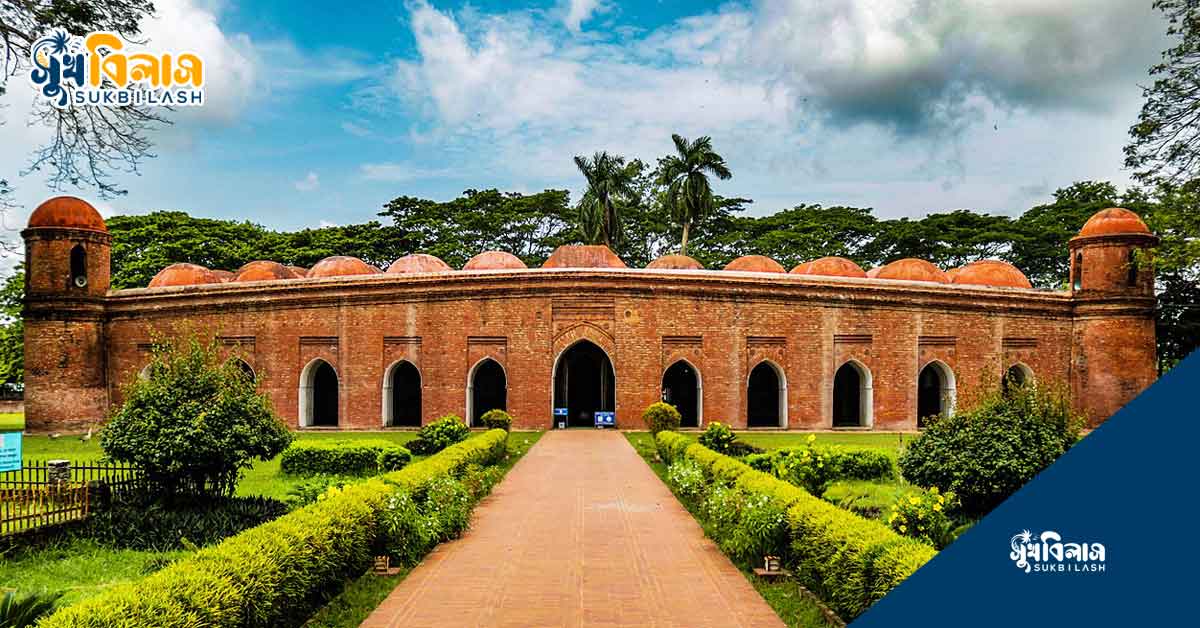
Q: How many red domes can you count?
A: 13